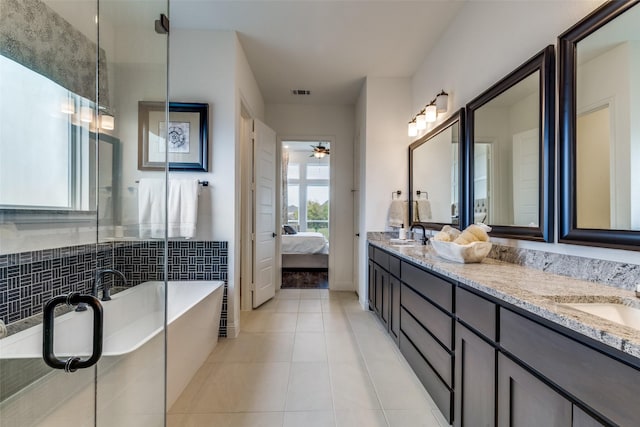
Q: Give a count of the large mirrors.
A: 3